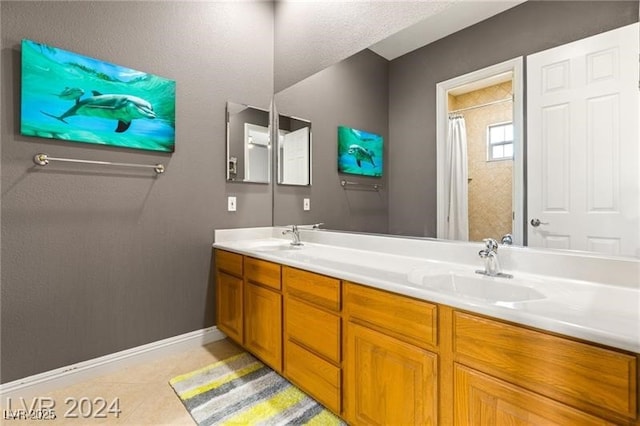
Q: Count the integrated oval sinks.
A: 2